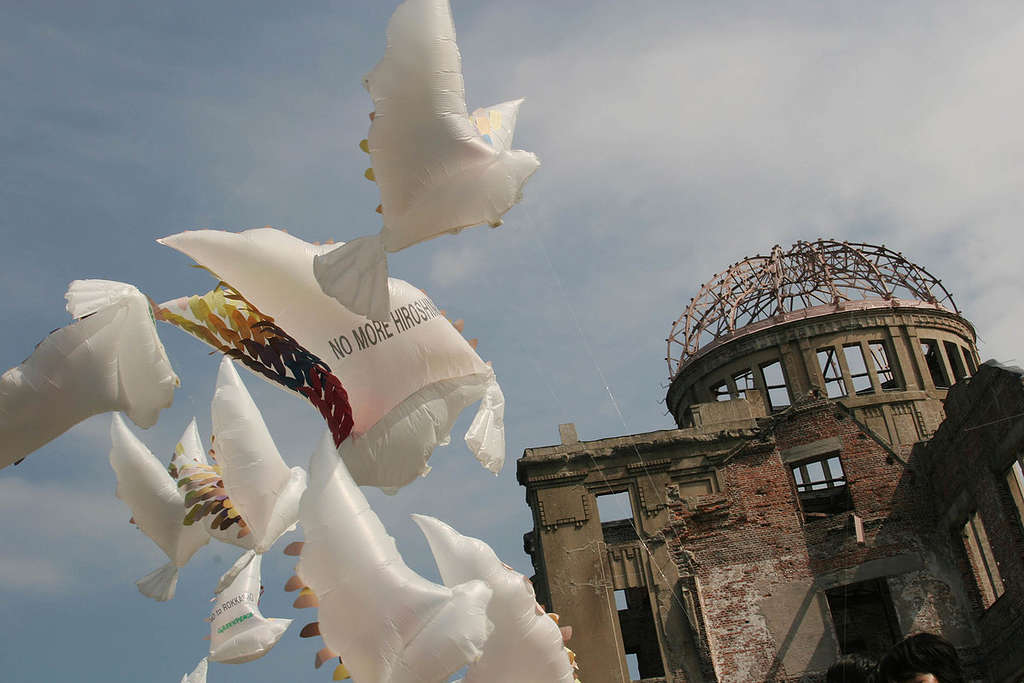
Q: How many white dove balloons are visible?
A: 8